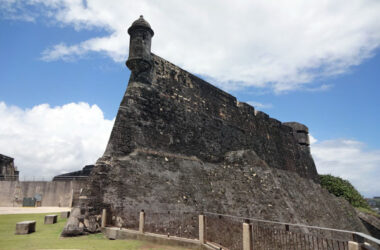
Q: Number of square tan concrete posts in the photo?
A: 5